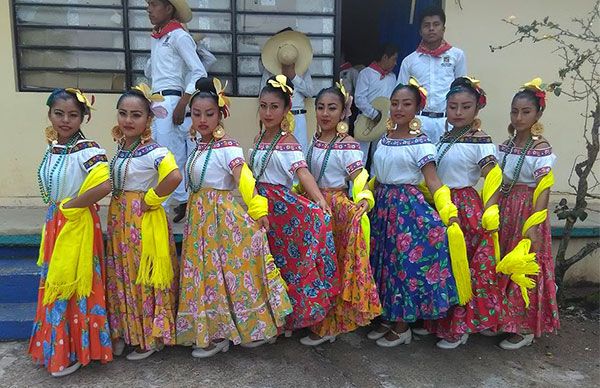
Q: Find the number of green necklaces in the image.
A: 7